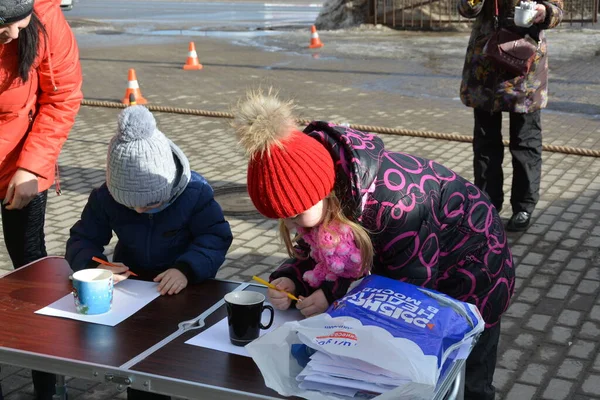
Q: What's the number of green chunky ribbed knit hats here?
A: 0